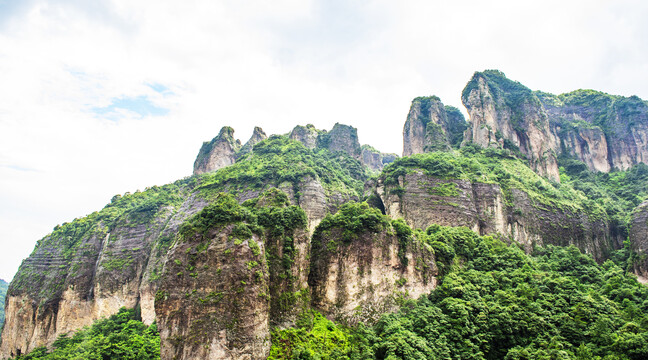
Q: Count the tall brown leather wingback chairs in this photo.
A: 0